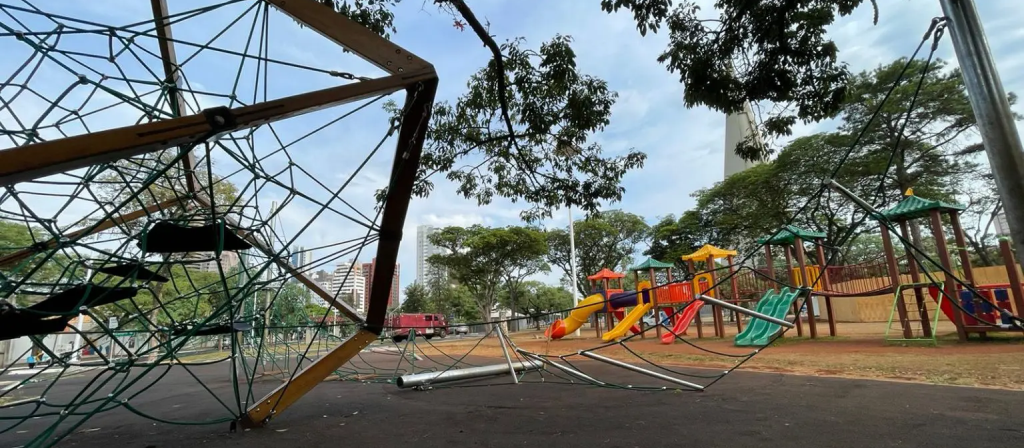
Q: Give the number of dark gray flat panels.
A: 5